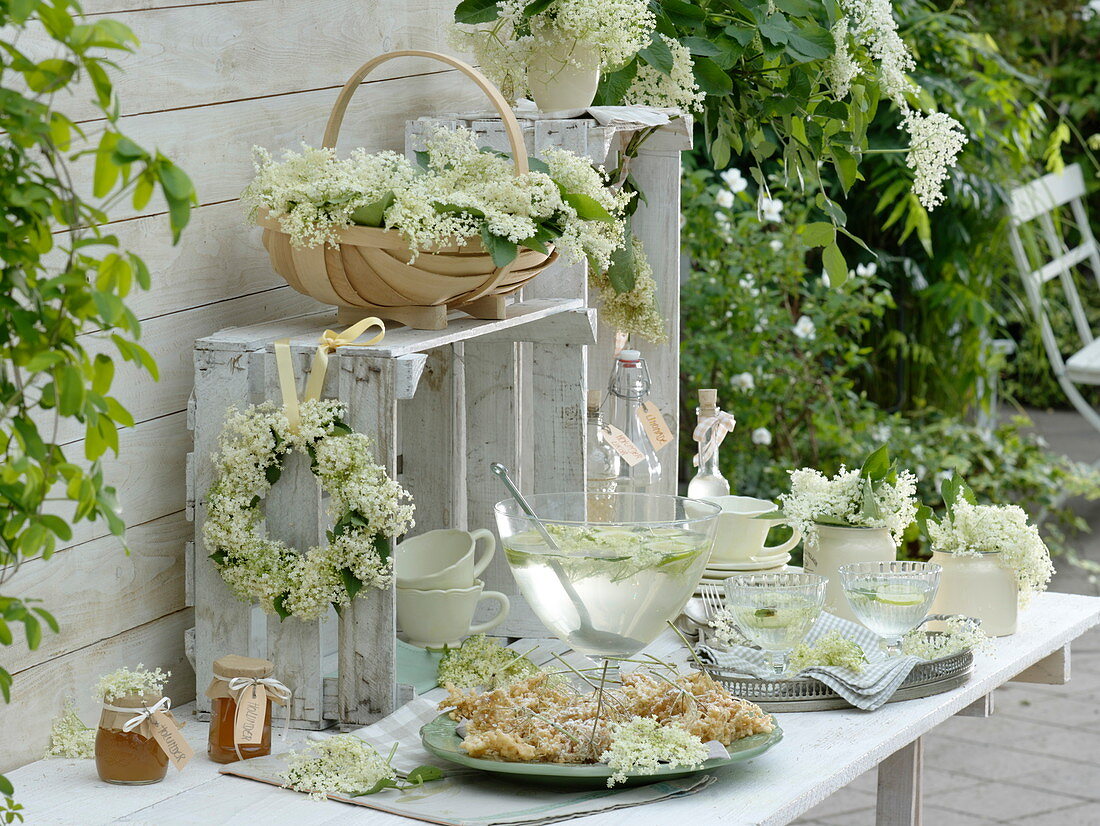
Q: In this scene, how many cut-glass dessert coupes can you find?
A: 2